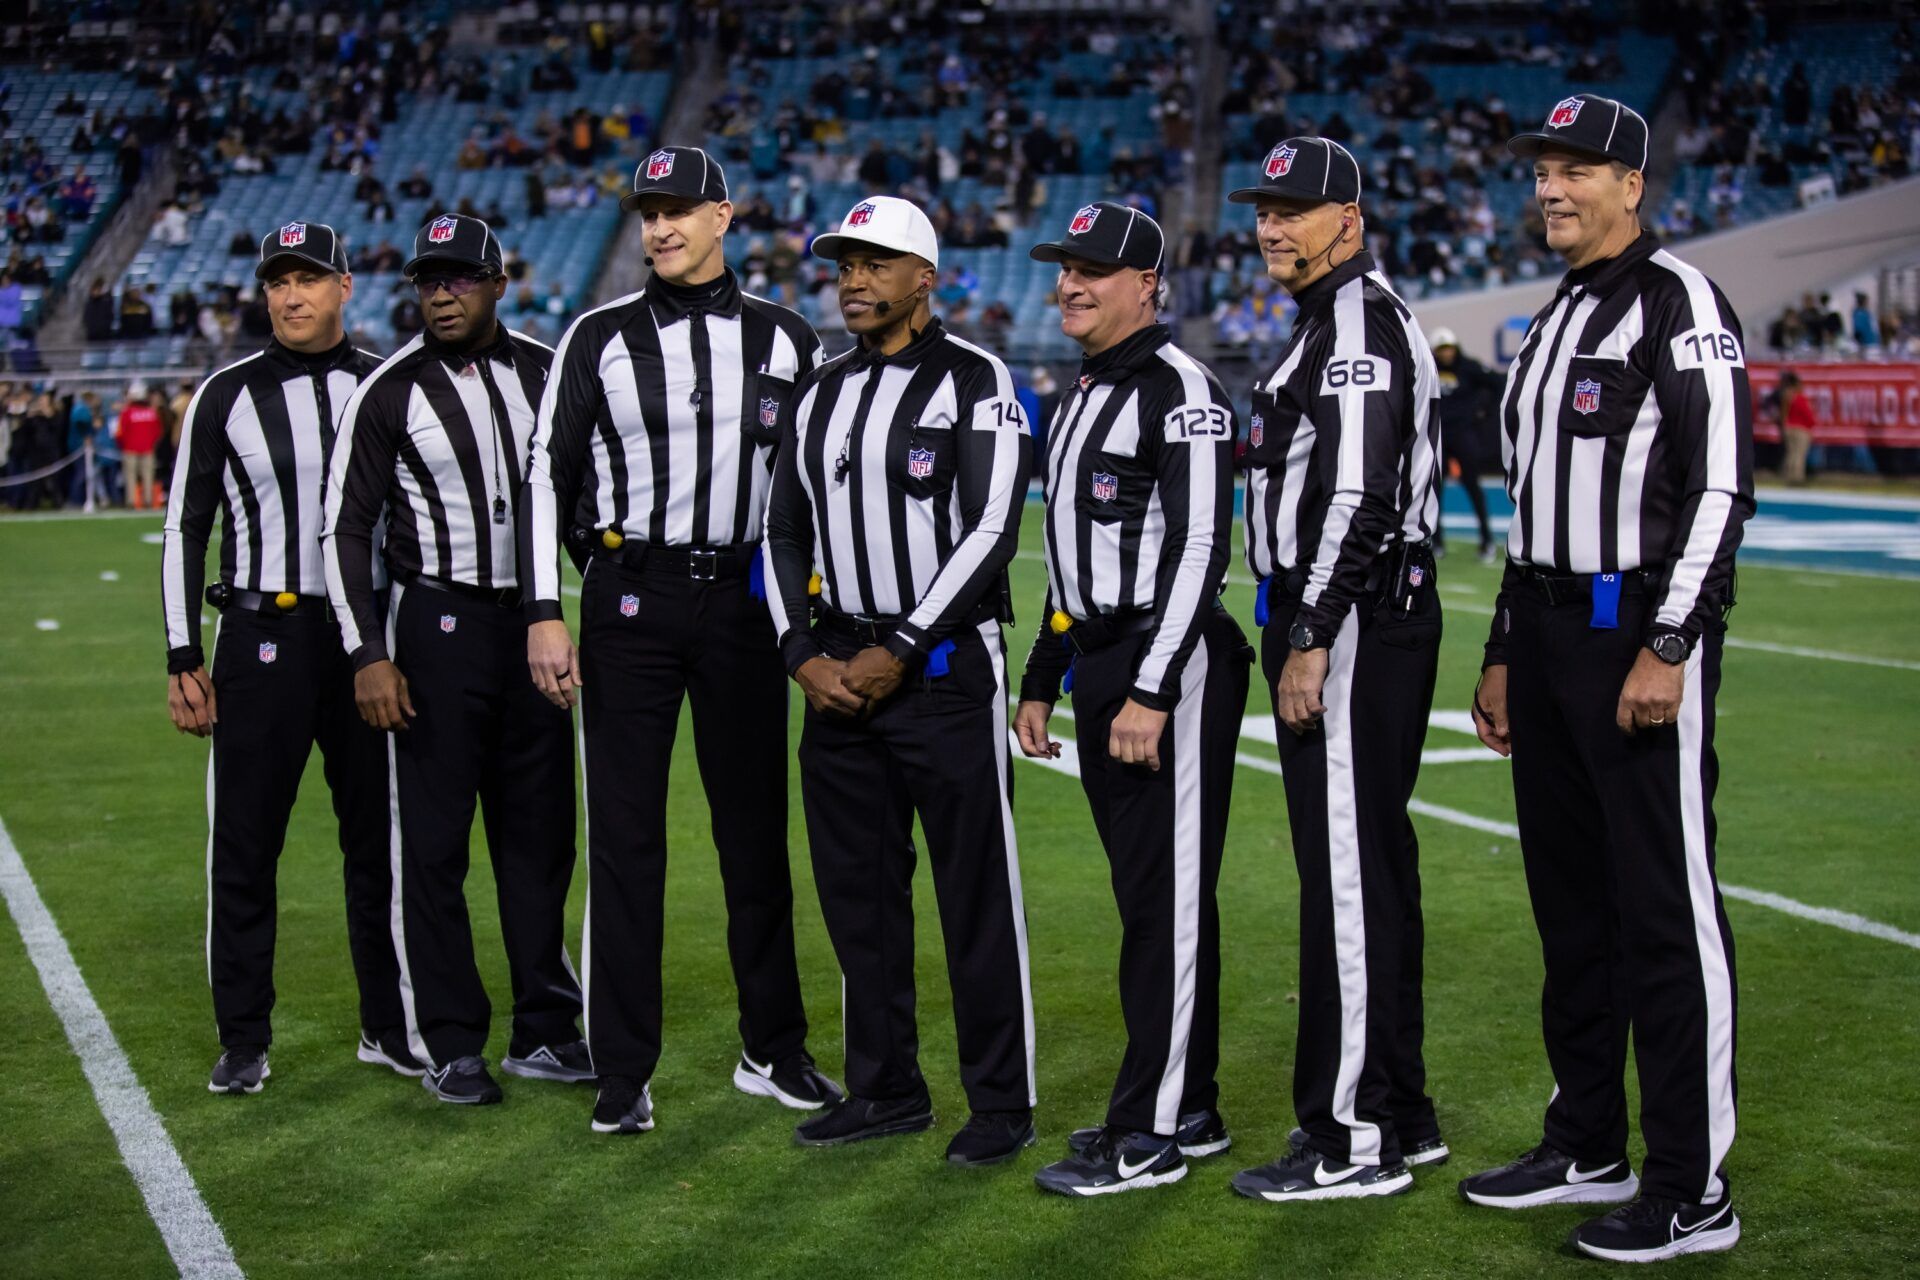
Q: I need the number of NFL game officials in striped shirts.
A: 7